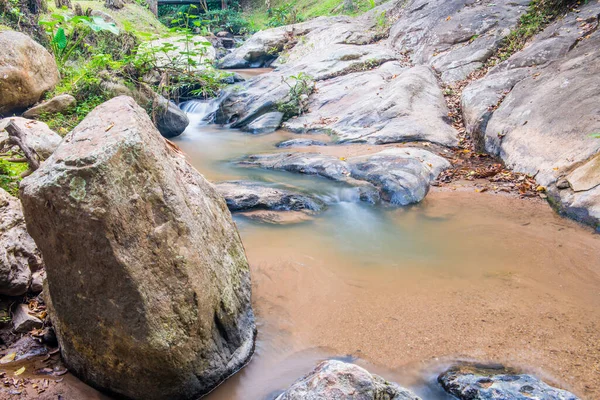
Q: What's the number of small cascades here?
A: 2